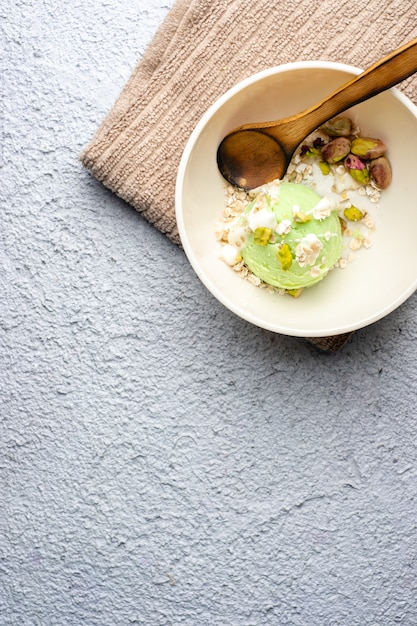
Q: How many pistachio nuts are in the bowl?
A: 5